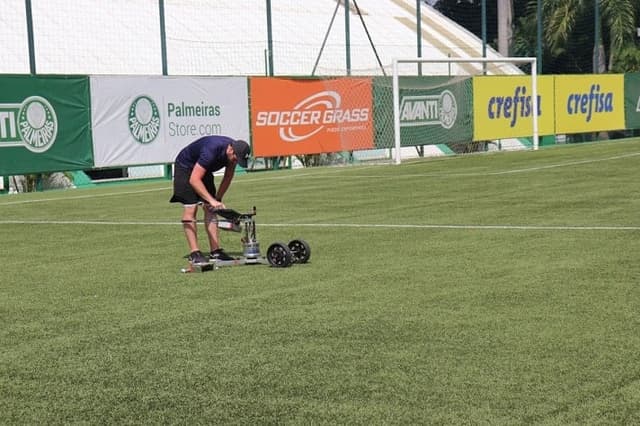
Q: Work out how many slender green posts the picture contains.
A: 8